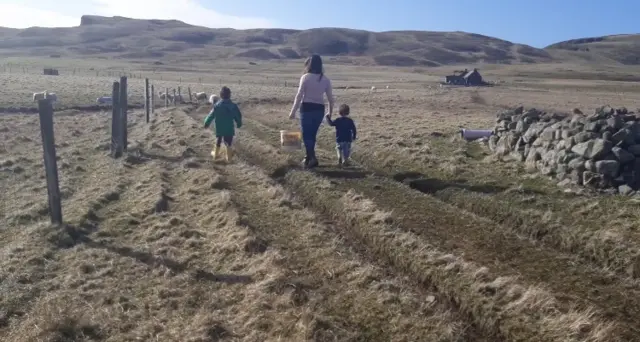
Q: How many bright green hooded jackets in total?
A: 1